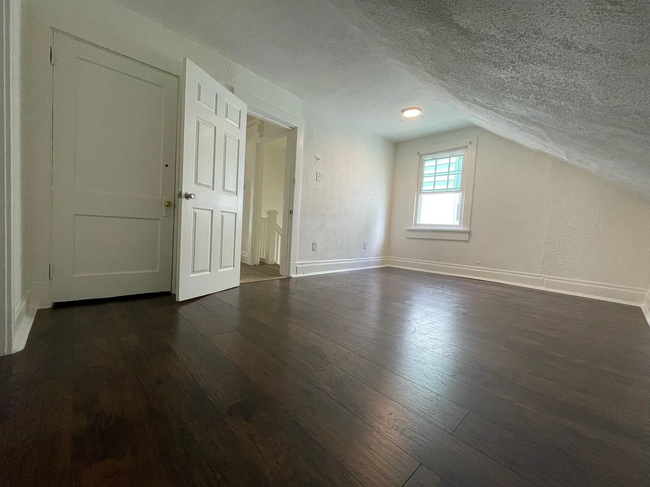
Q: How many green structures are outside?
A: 1